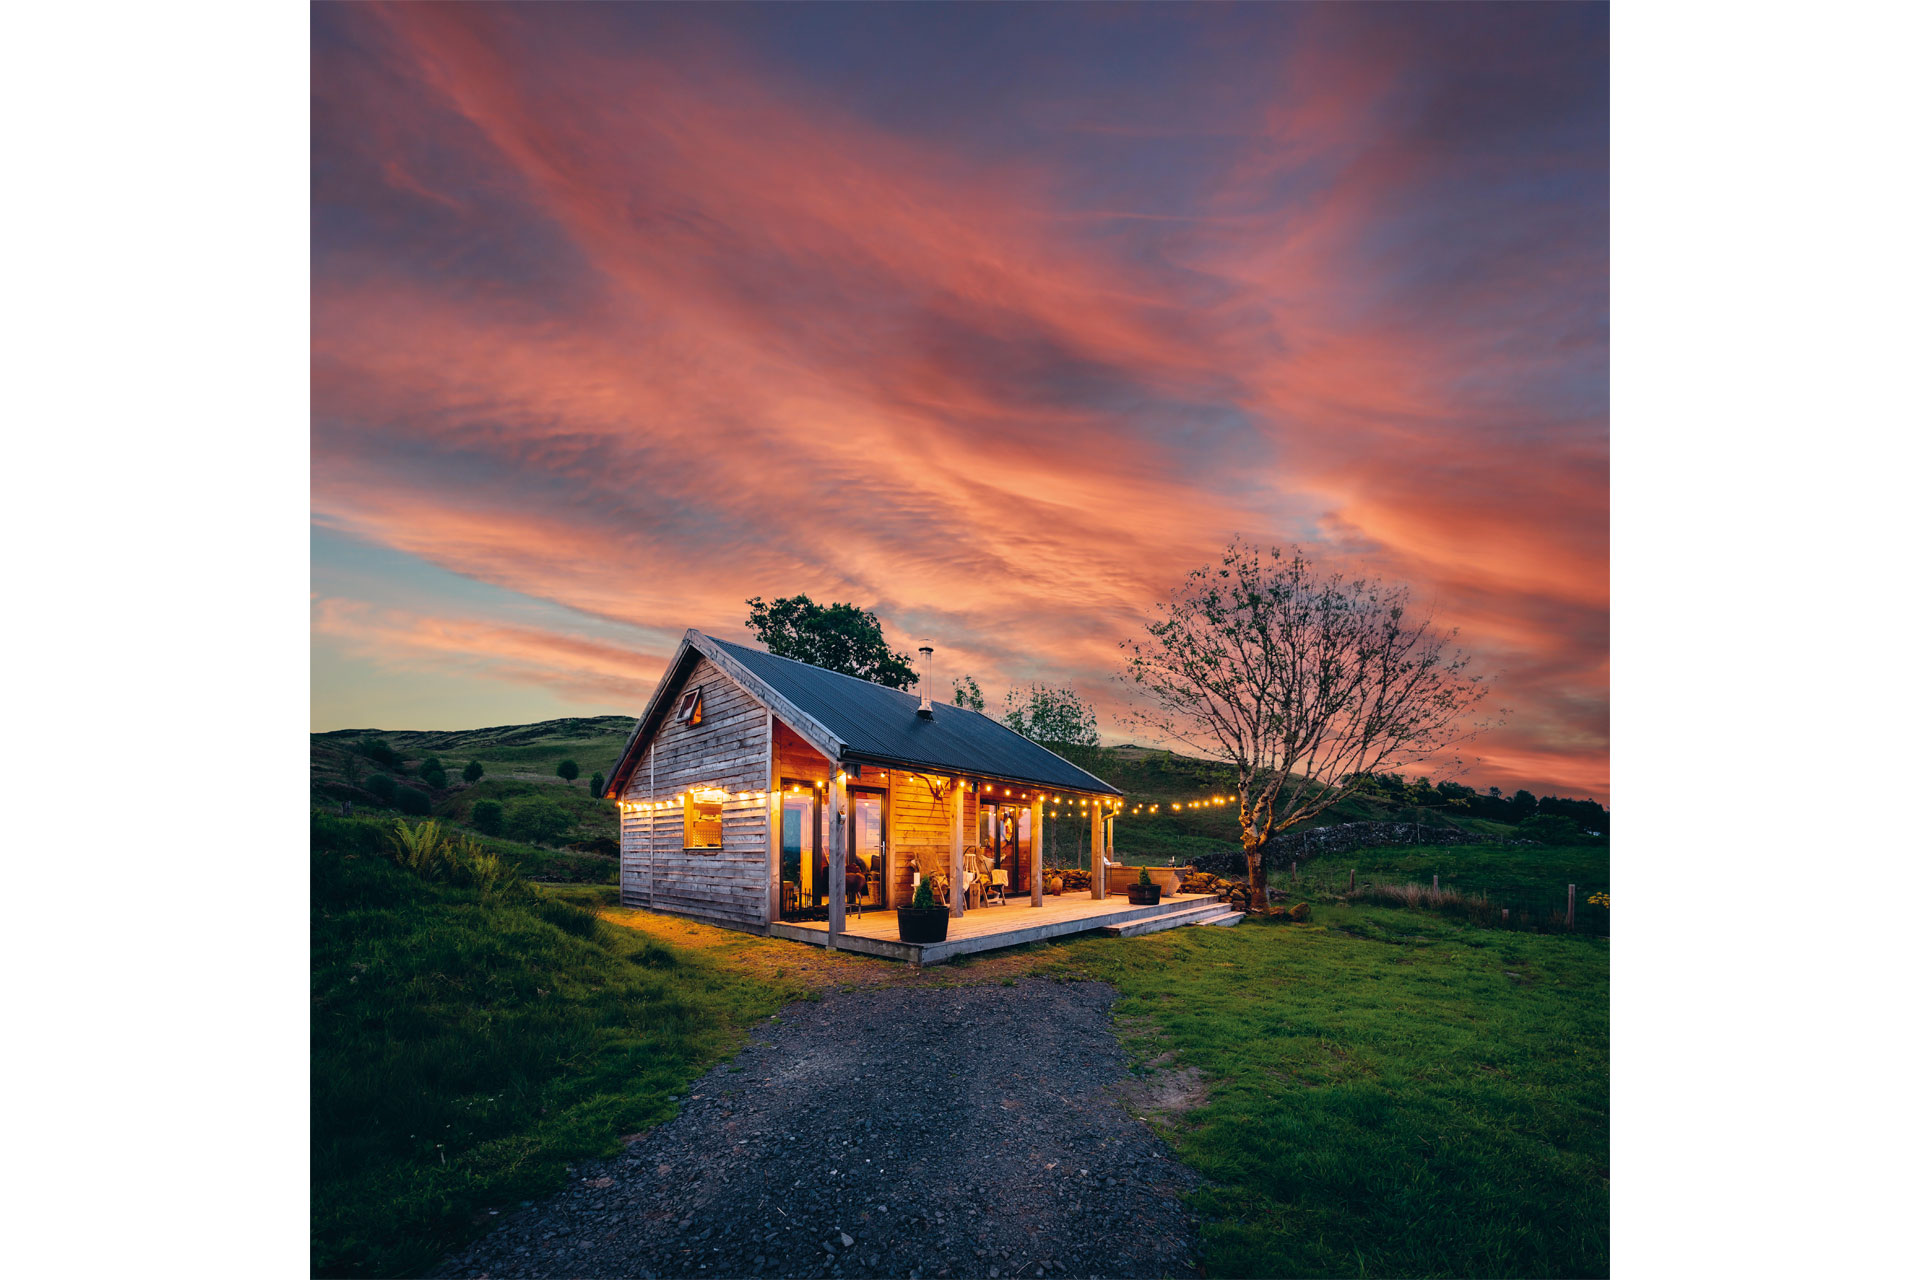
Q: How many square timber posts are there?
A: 4